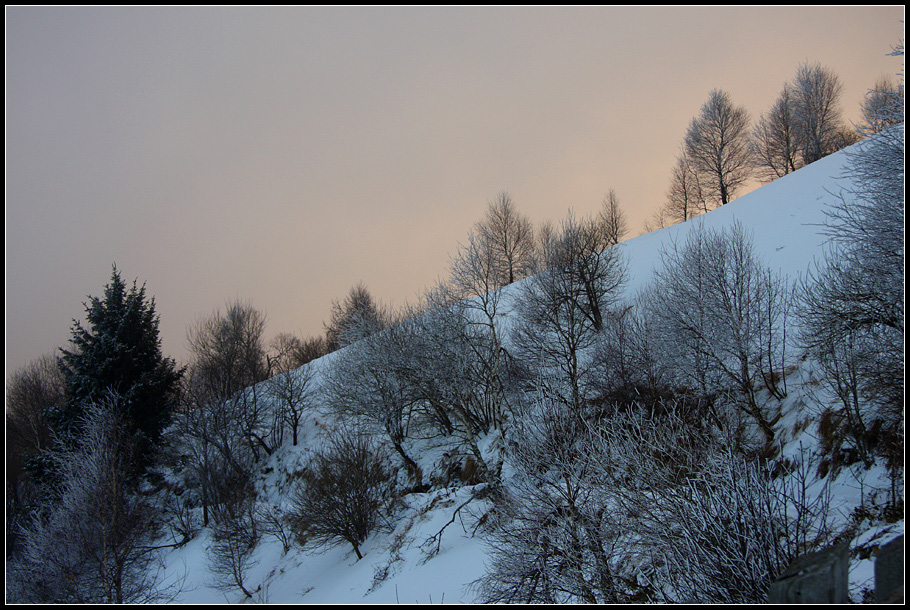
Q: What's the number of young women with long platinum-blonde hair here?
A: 0